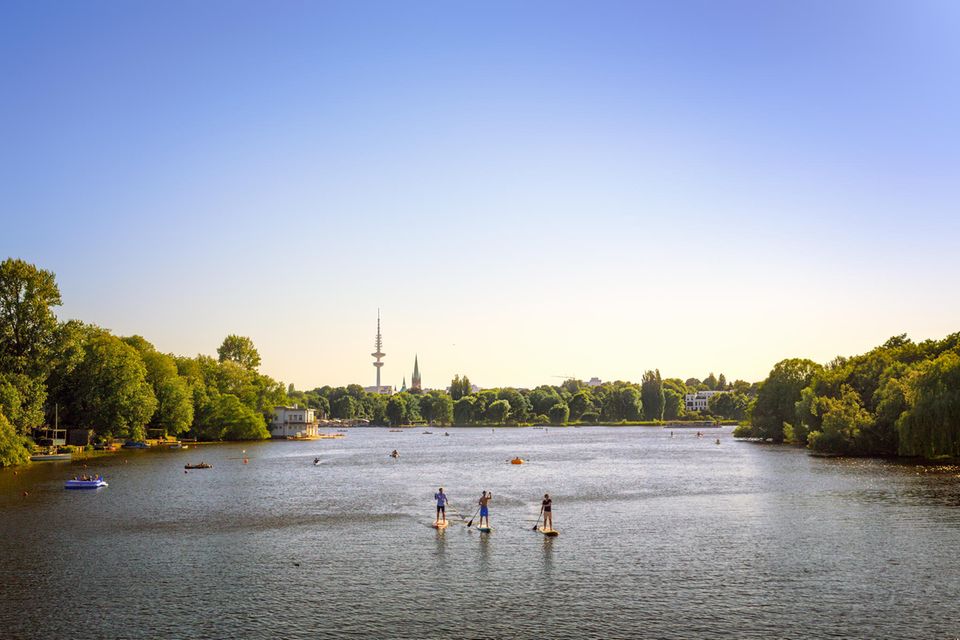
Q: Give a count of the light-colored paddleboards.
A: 3